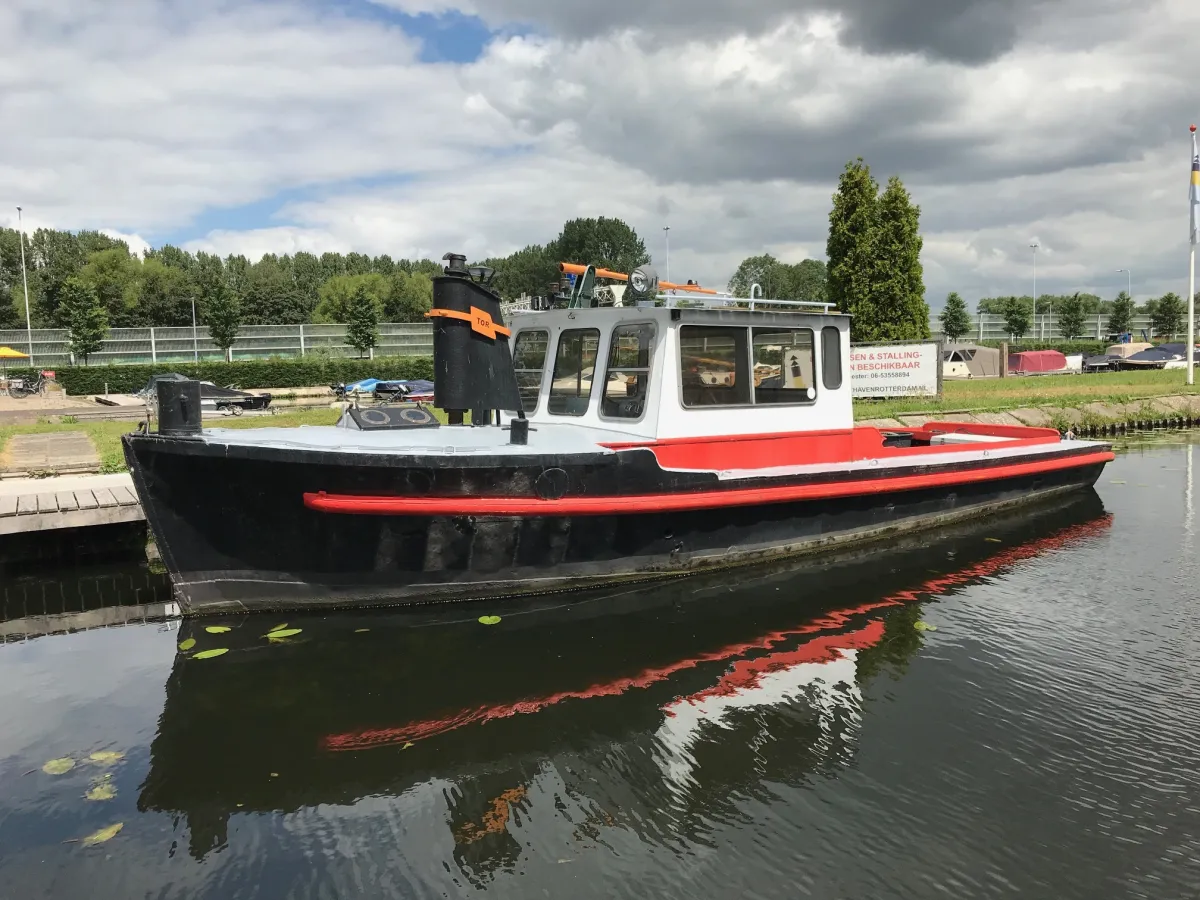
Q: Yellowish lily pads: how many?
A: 4